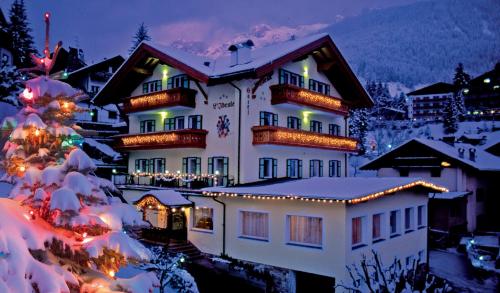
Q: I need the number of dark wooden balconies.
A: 4